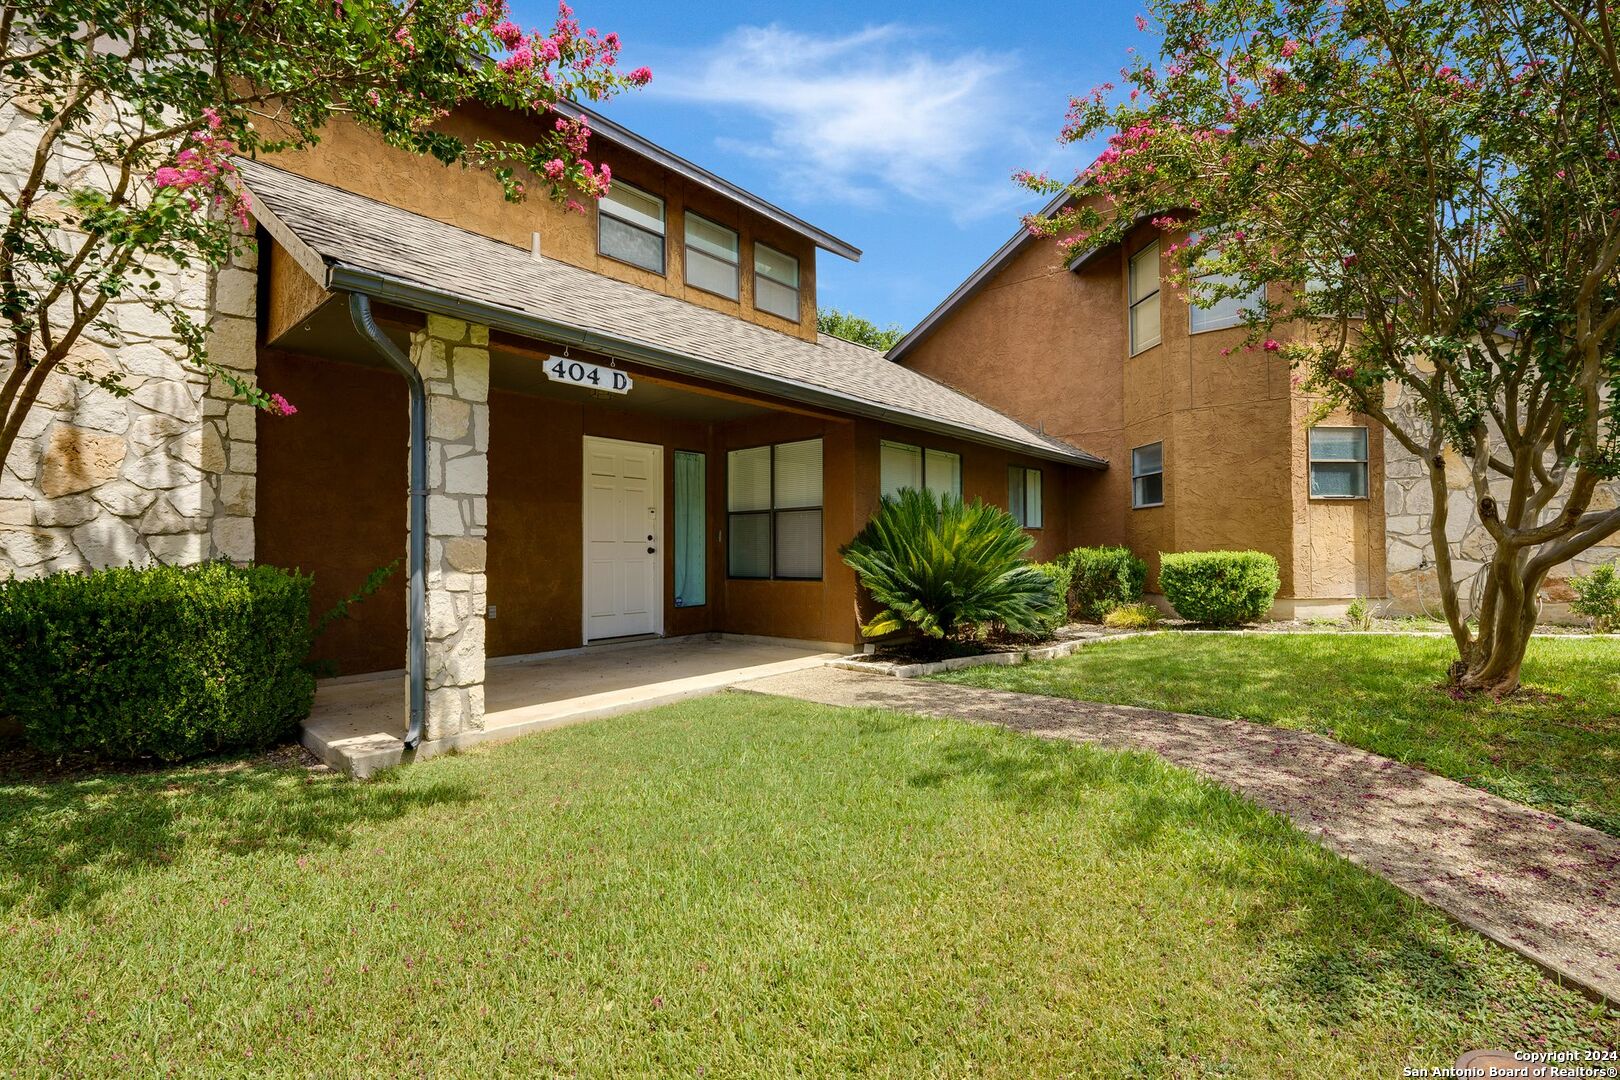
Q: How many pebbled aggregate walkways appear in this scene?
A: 1